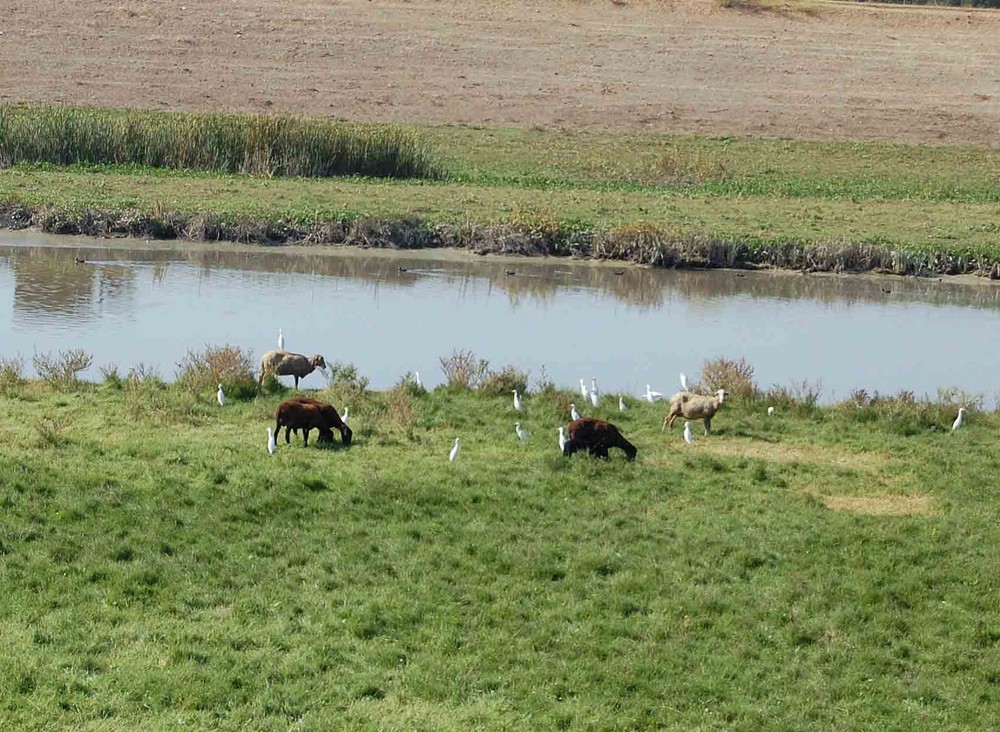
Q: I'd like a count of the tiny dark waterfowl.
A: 6